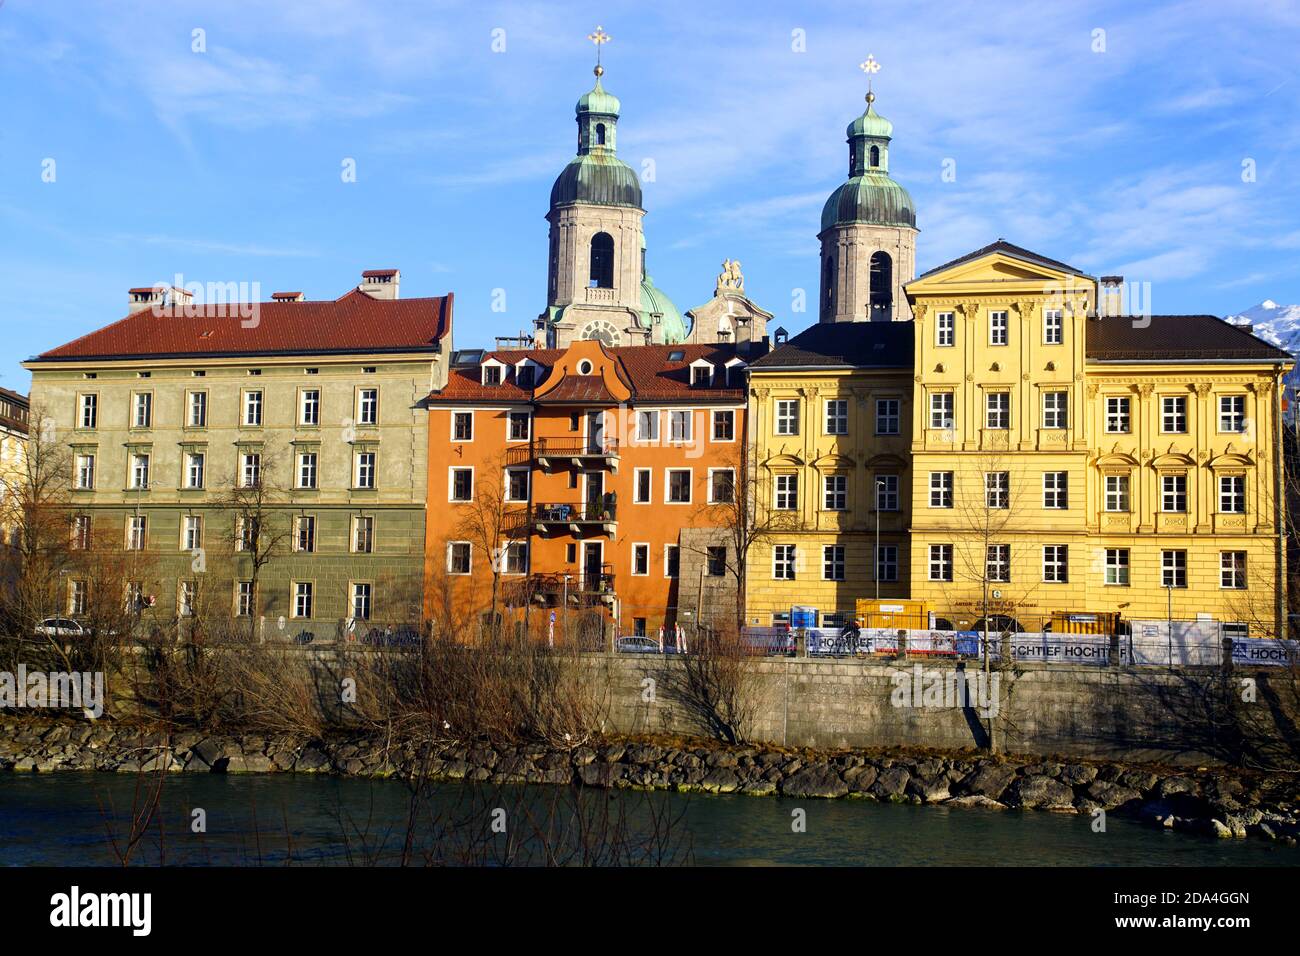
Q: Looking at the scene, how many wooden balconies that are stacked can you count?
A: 3